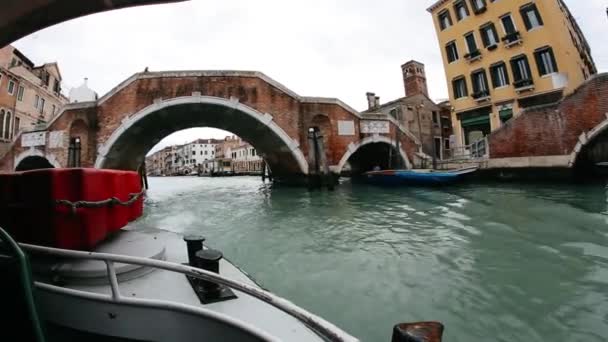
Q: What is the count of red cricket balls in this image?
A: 0